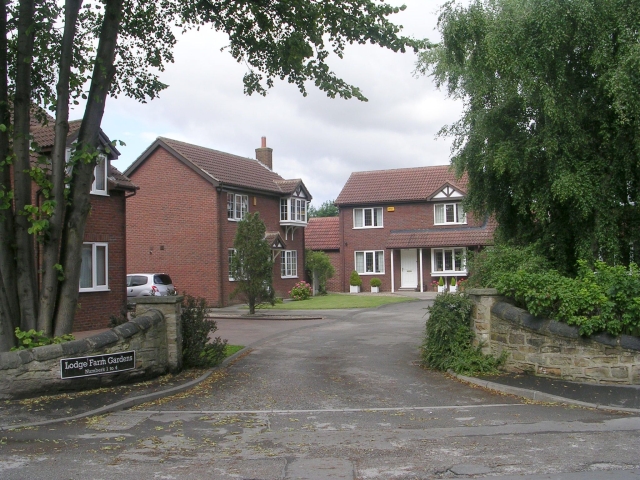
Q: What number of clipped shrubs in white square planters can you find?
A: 4